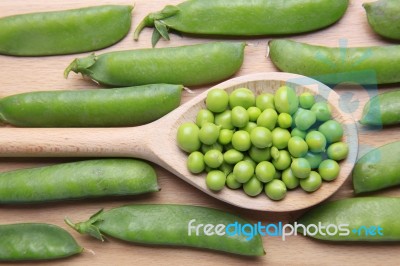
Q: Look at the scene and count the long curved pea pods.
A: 12